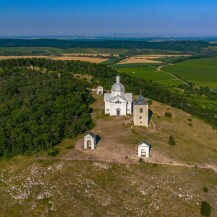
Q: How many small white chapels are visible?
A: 3